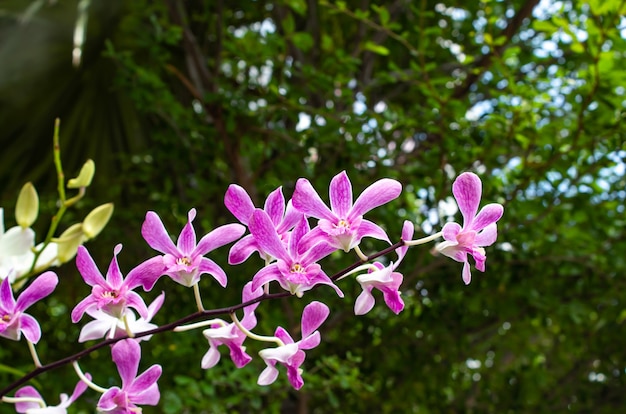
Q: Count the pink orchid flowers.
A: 13